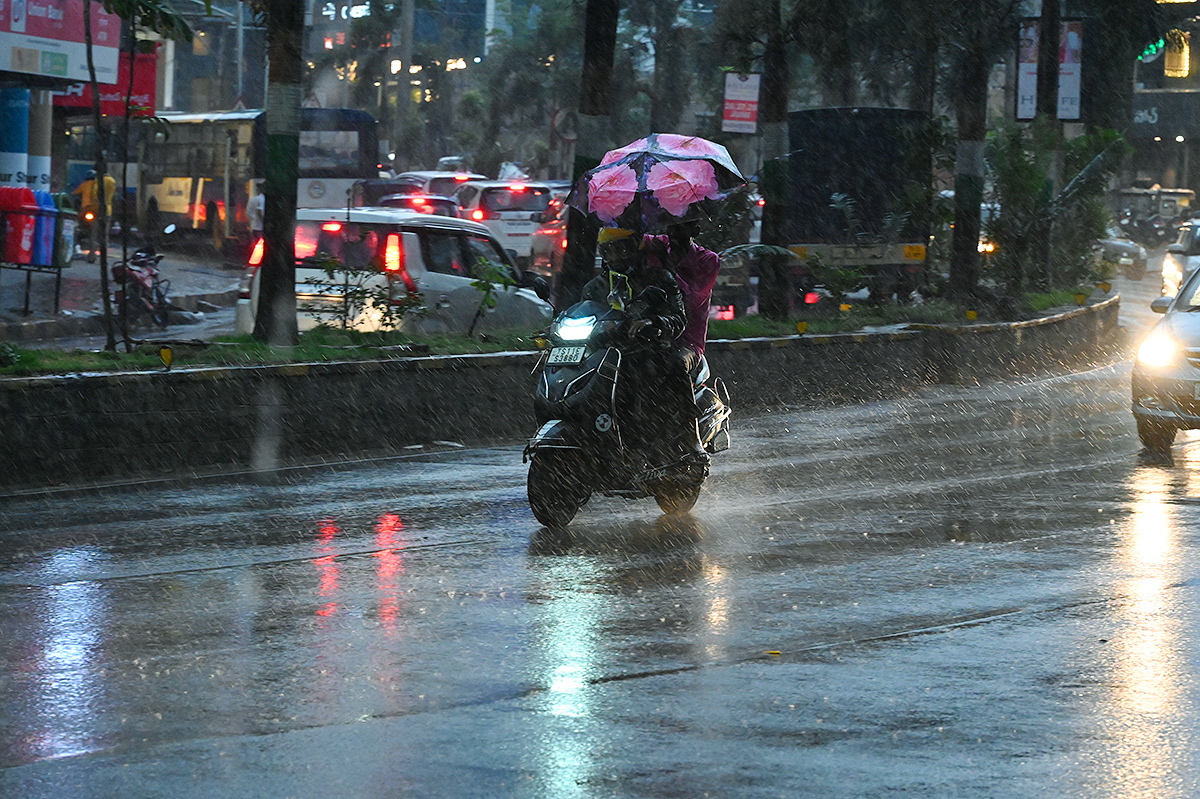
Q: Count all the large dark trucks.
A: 1